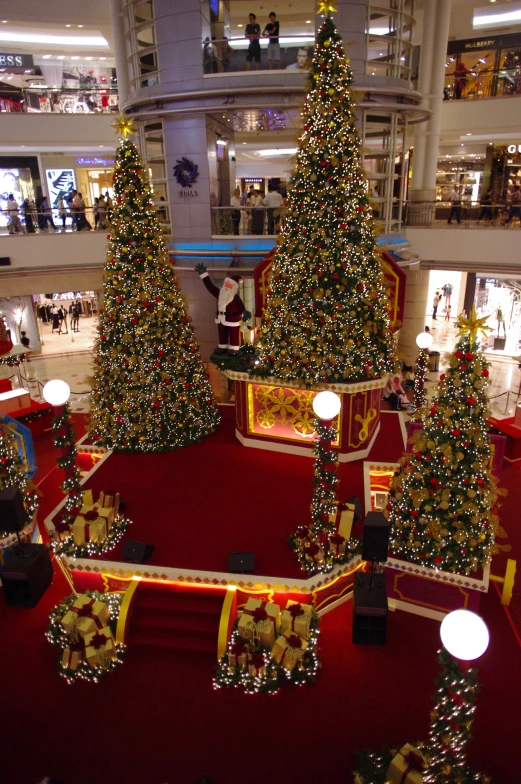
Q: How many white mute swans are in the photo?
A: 0